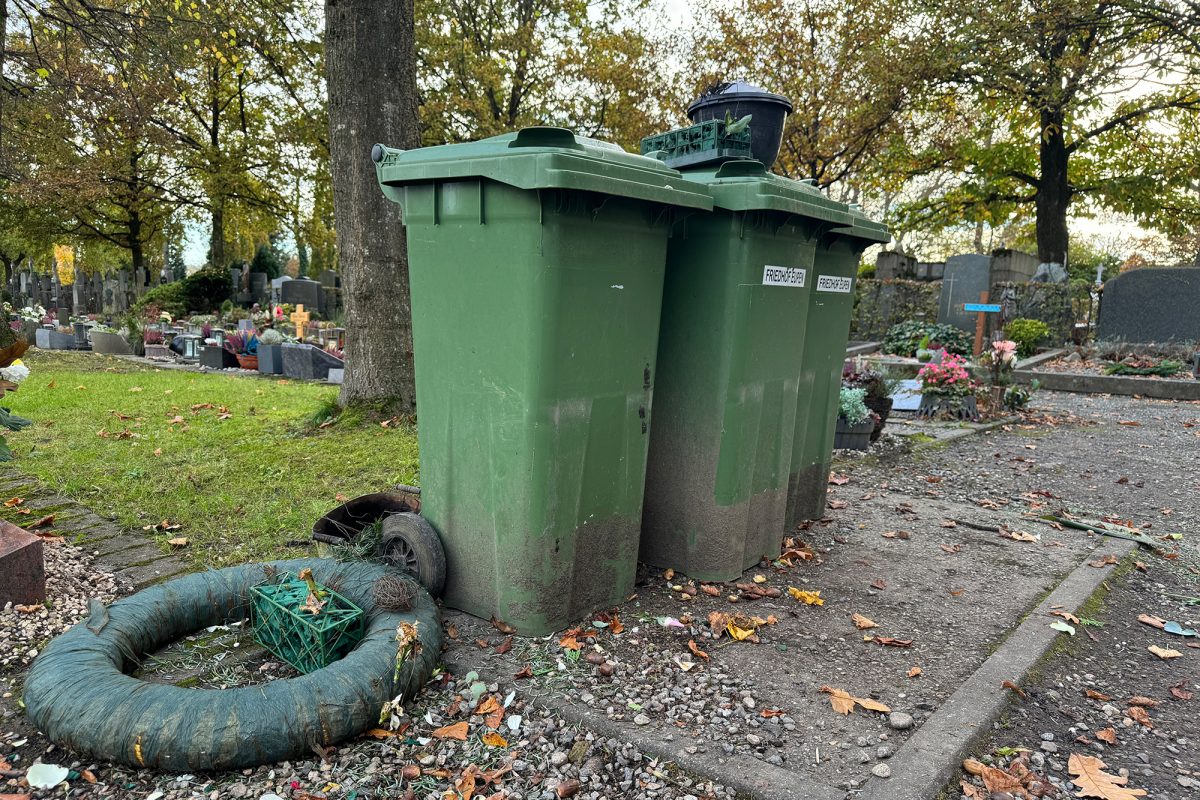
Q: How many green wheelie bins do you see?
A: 3